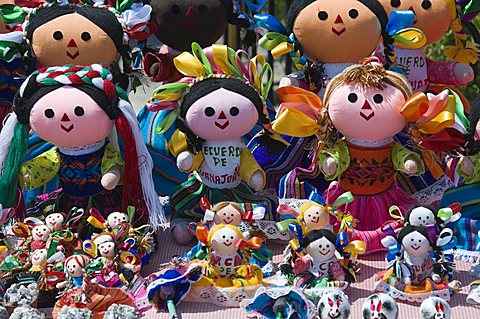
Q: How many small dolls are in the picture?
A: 12